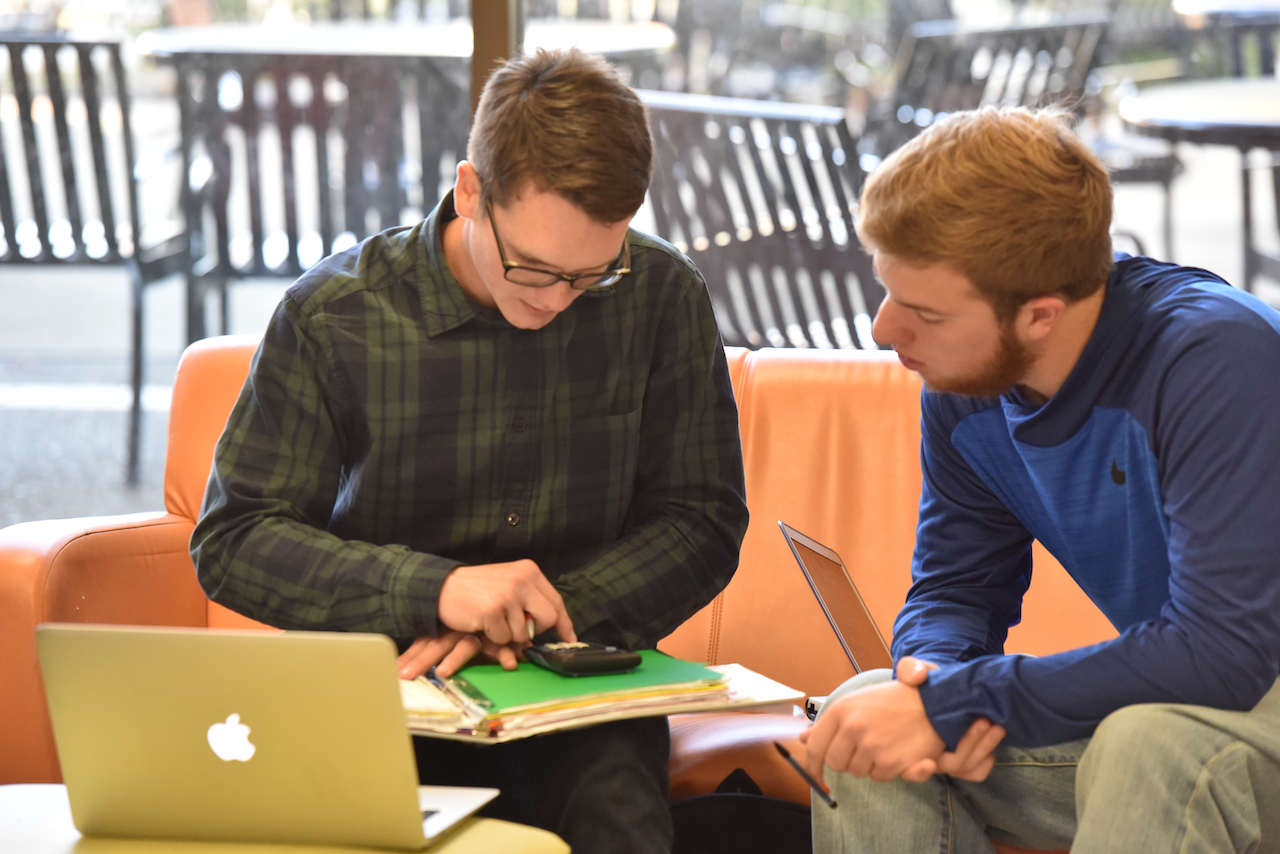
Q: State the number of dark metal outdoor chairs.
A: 4